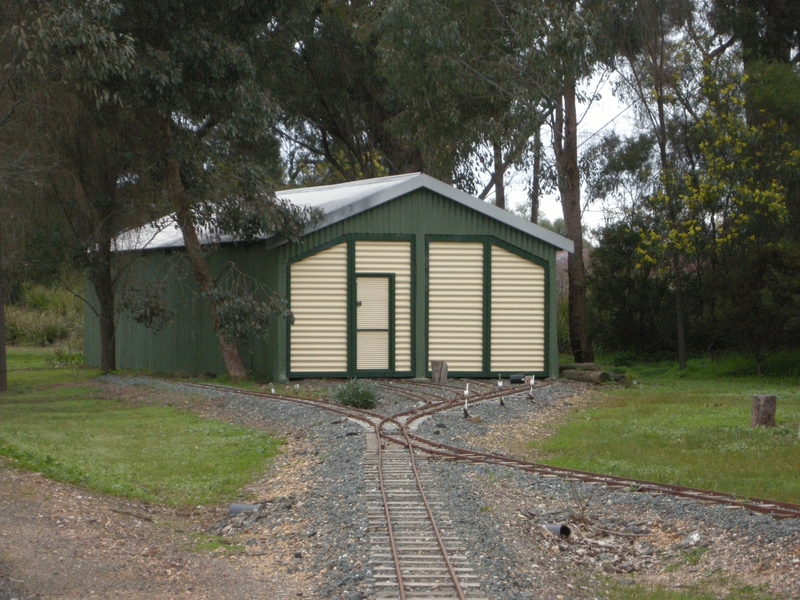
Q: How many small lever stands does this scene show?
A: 3